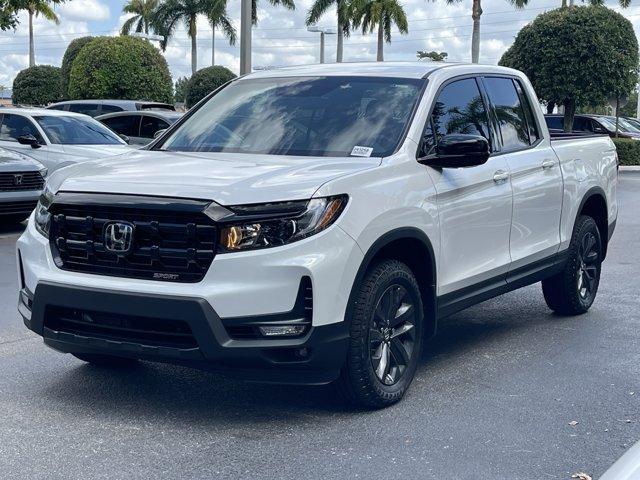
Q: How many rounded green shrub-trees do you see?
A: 5